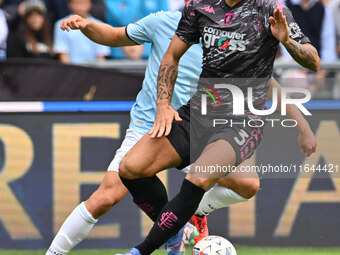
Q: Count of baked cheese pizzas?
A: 0